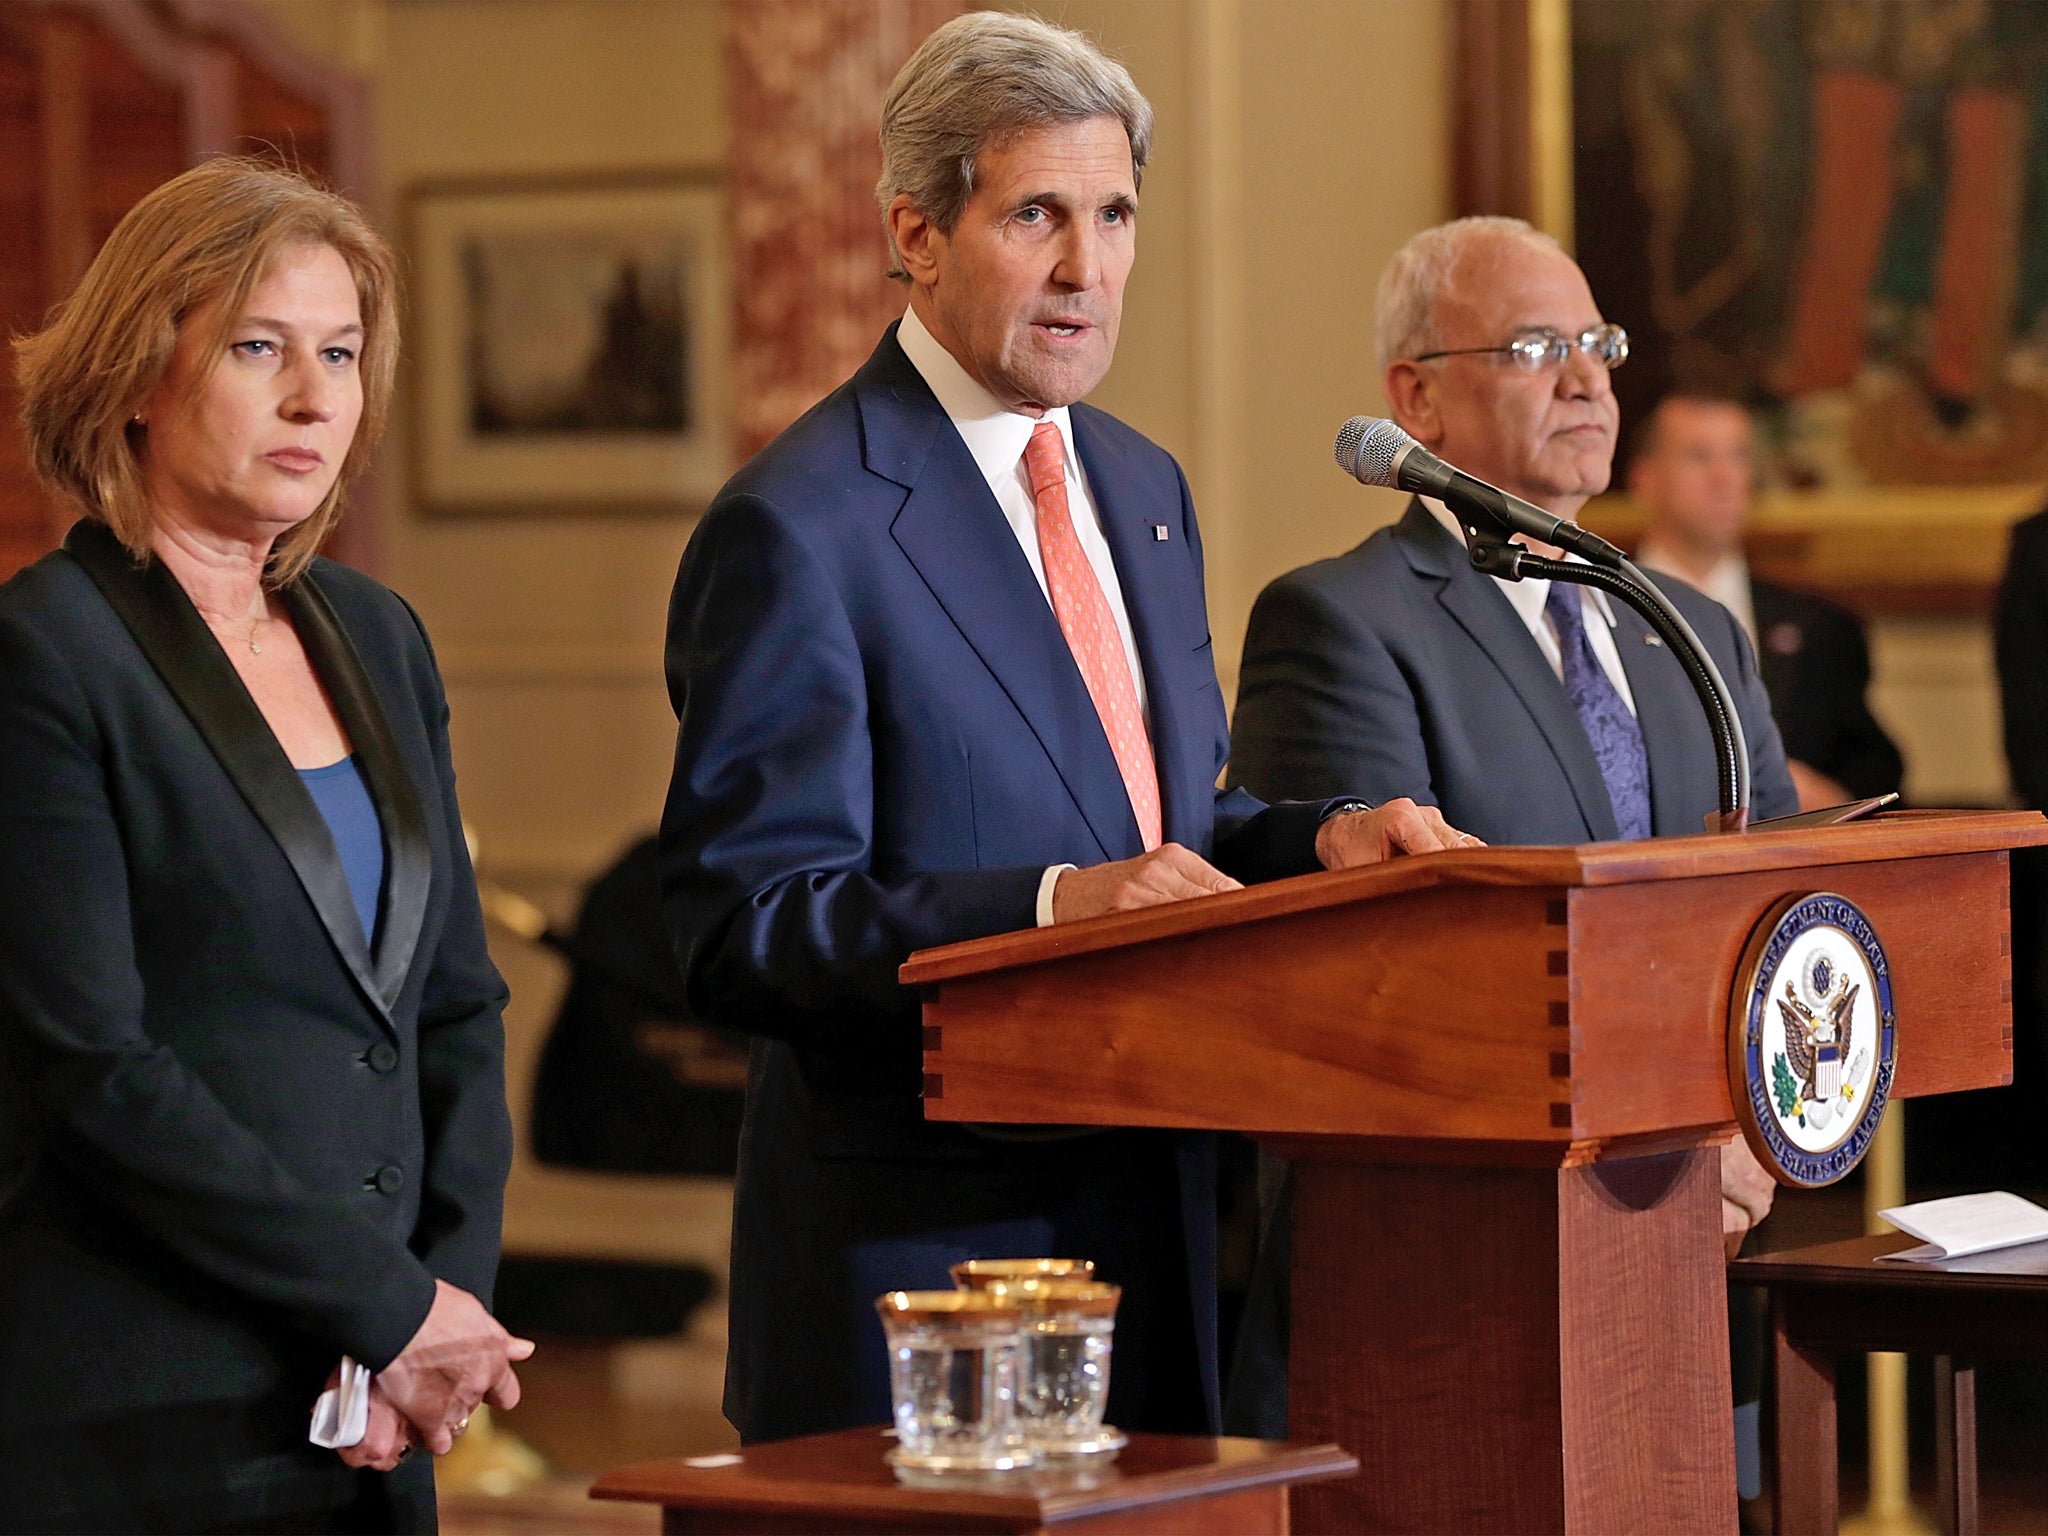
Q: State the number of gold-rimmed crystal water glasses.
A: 3